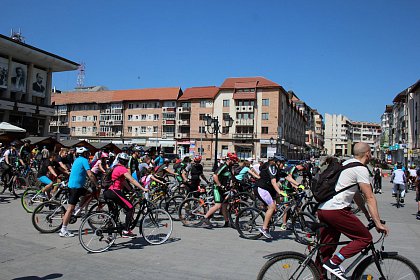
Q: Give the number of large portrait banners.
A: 3